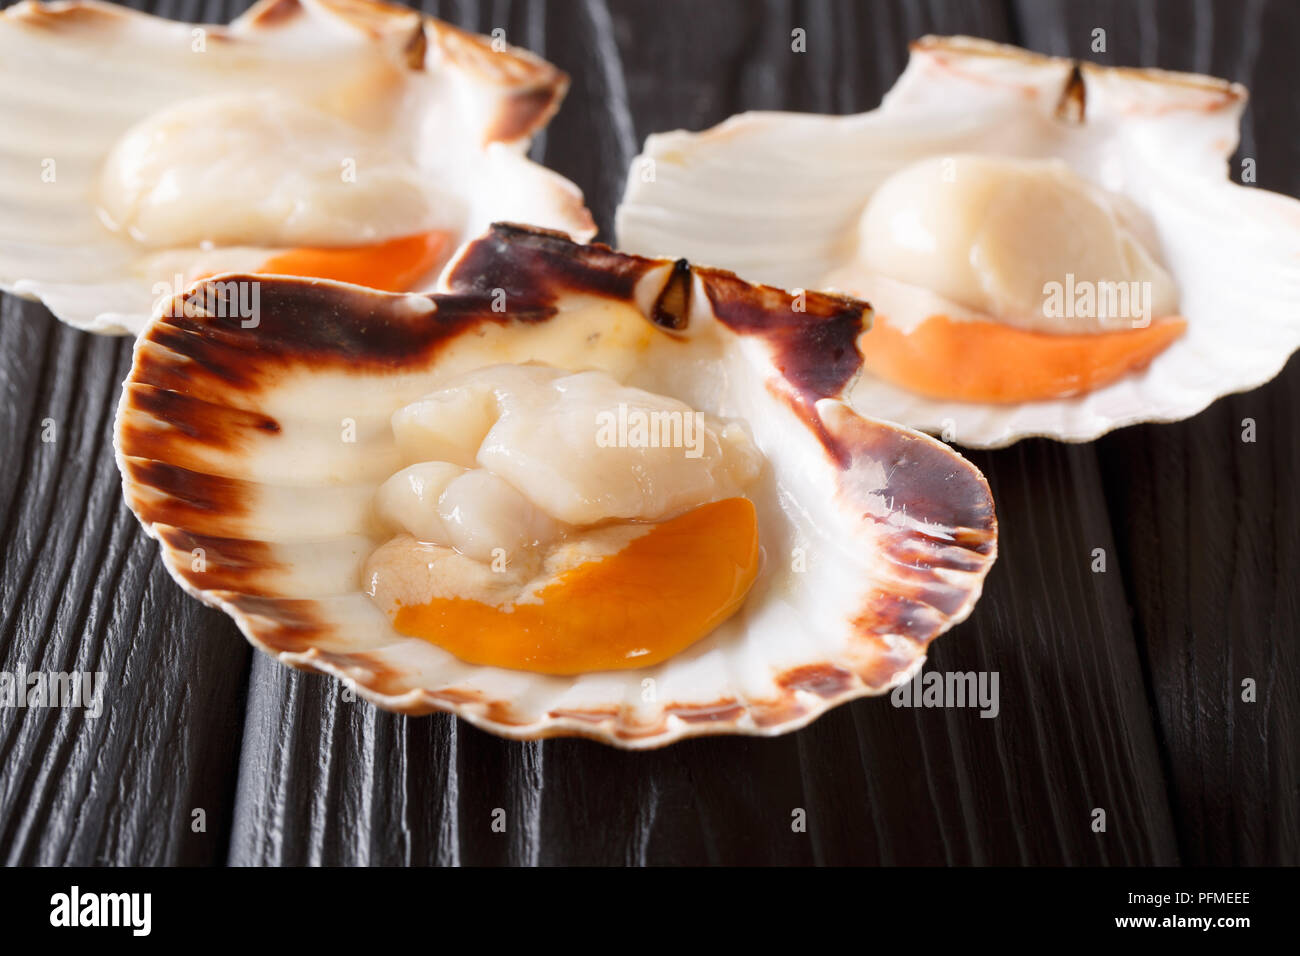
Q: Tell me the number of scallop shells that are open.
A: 3